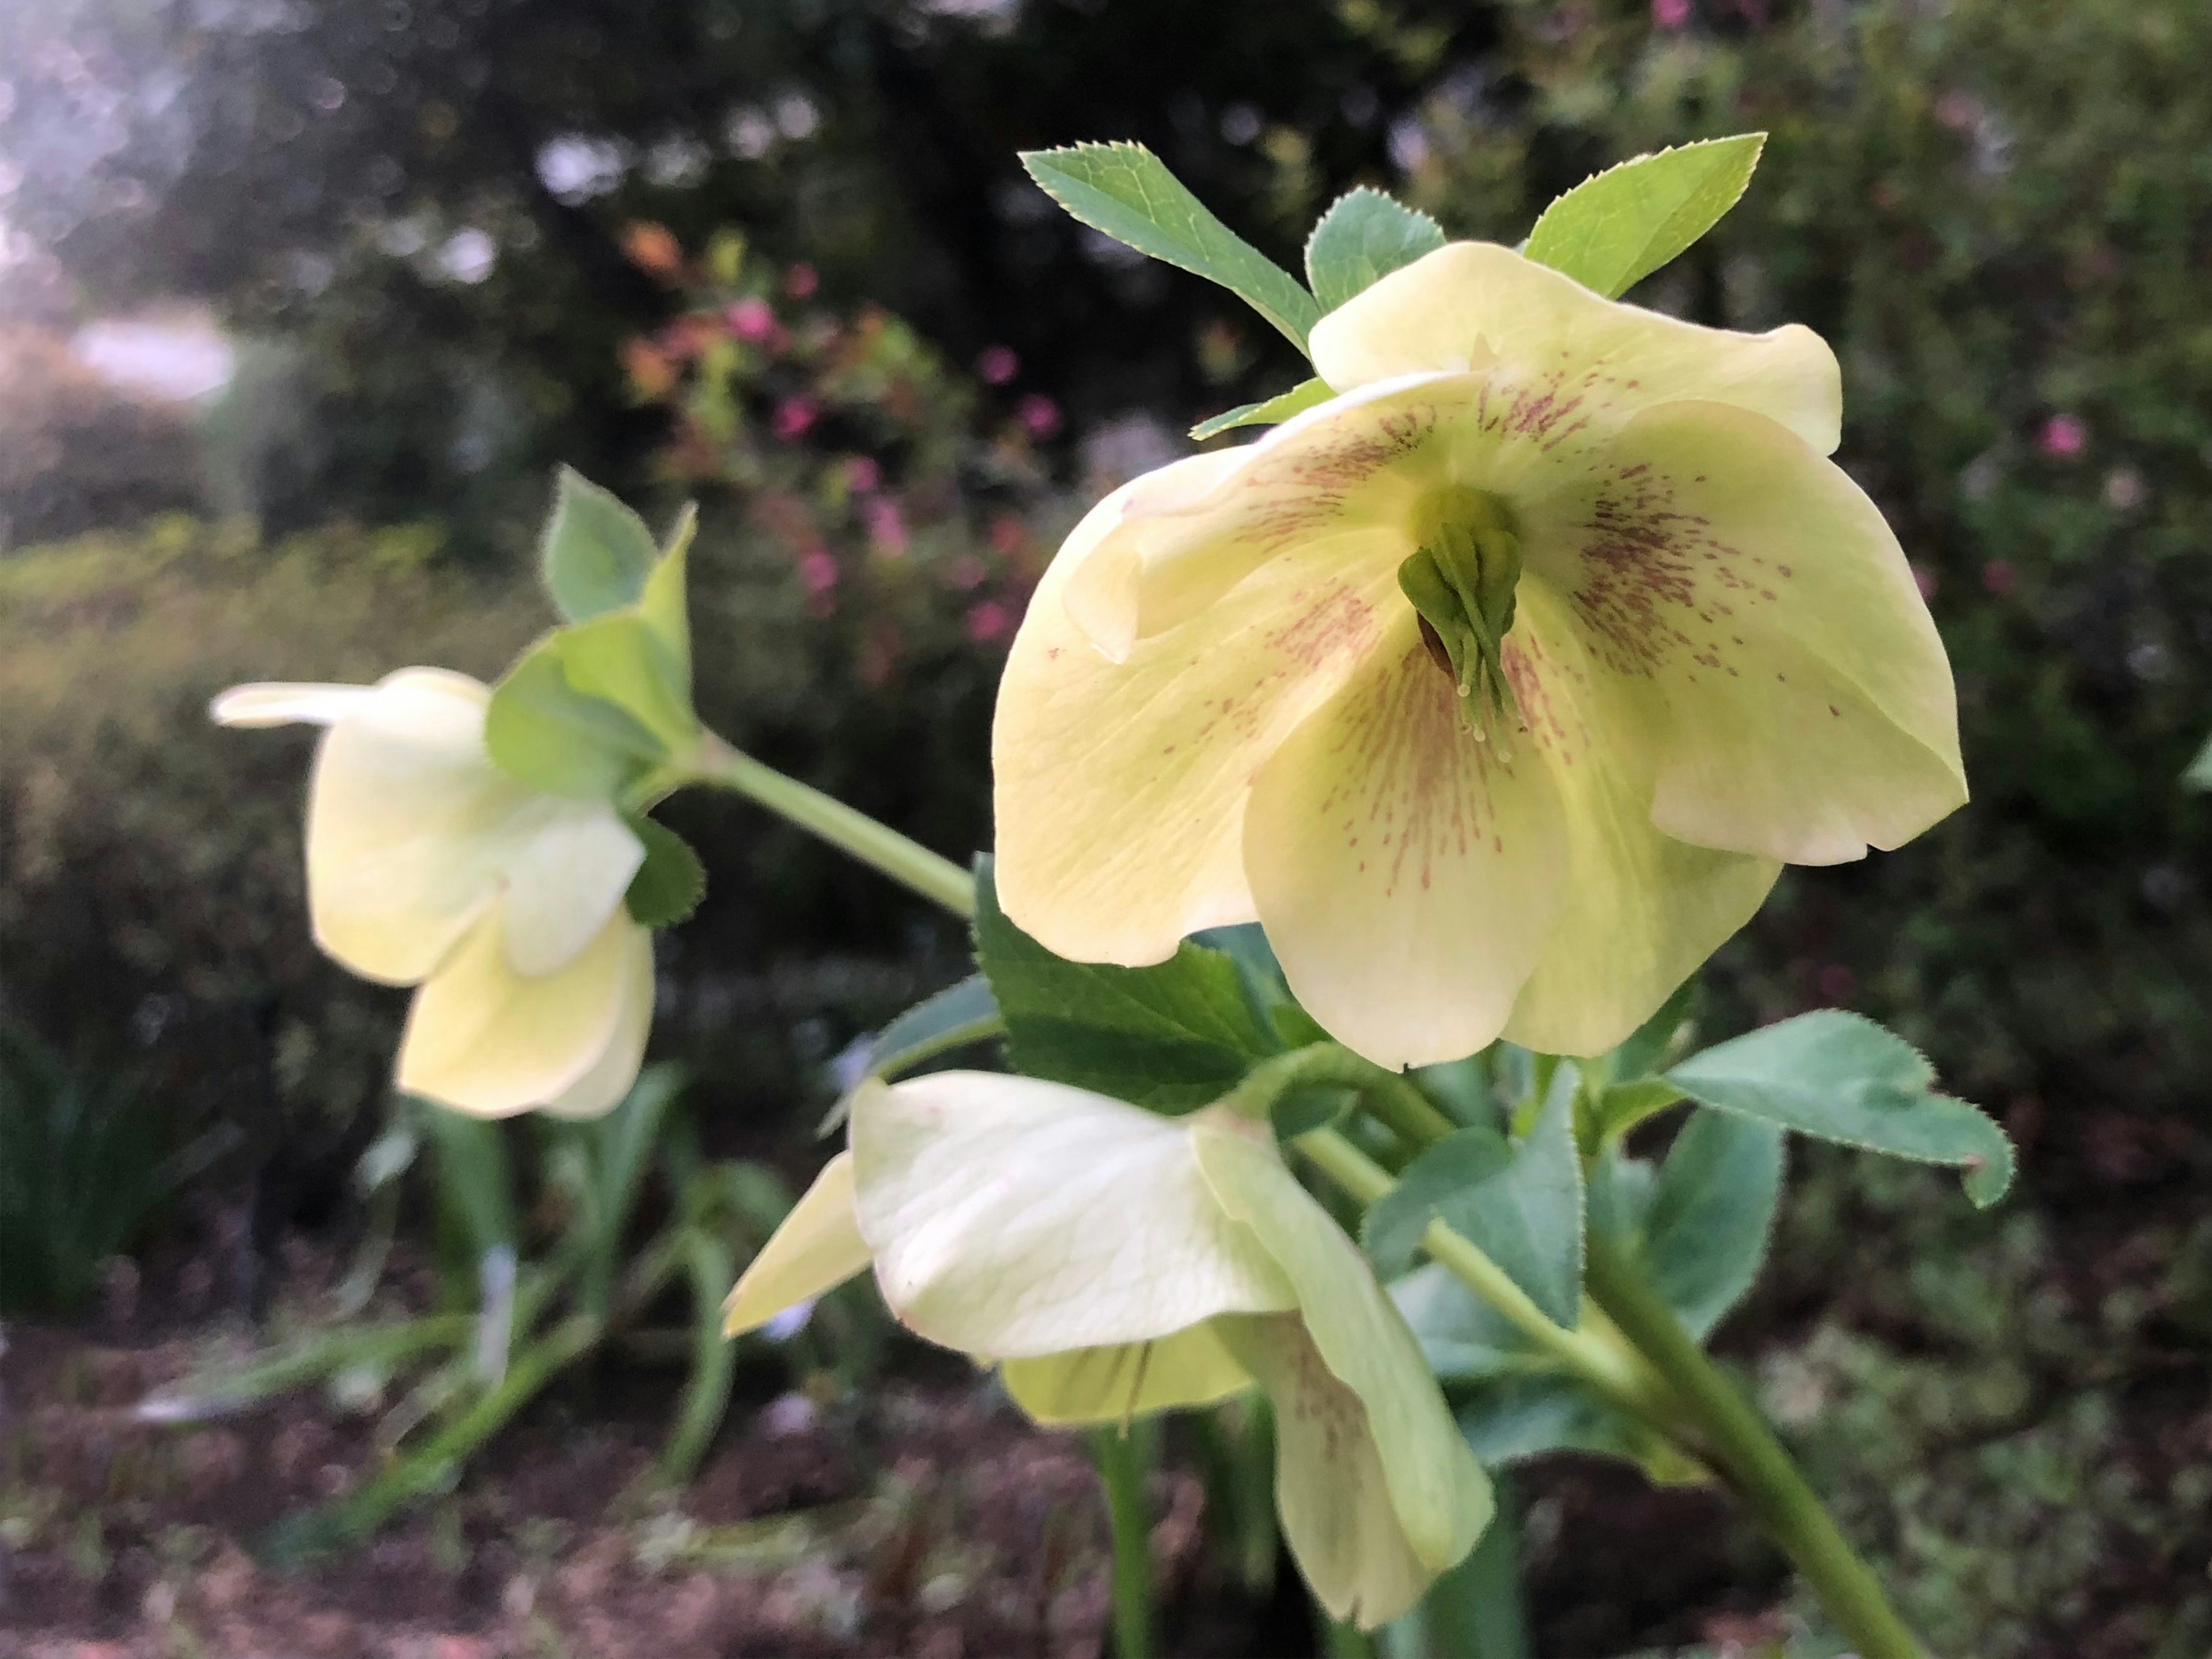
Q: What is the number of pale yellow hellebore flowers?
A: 3